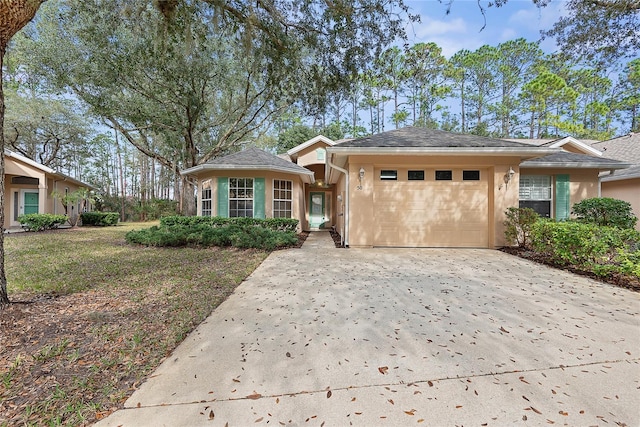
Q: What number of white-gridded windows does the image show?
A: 4